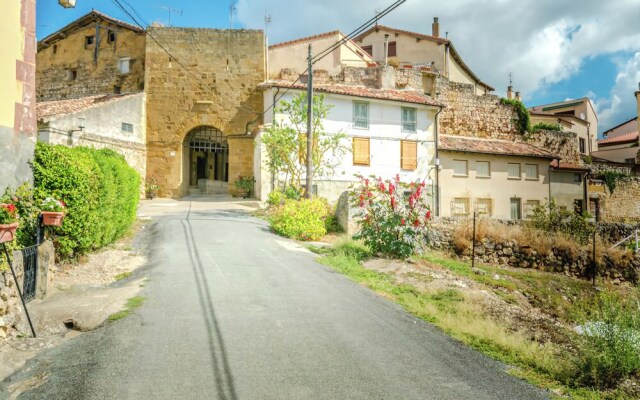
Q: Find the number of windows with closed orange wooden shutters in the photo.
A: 2